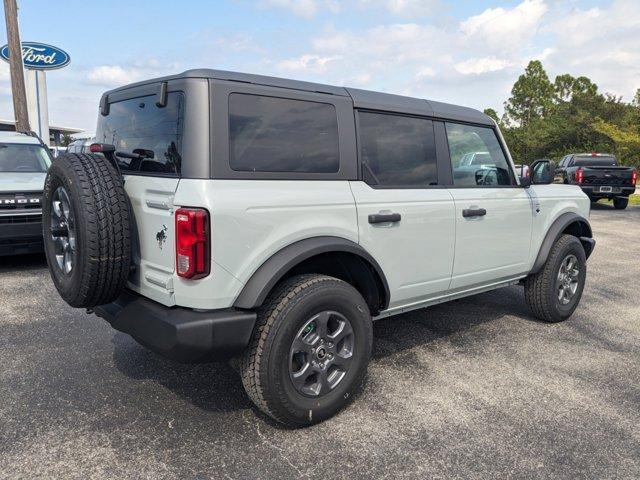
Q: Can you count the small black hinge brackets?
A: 2